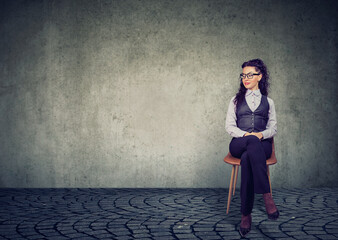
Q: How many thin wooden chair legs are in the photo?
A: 3